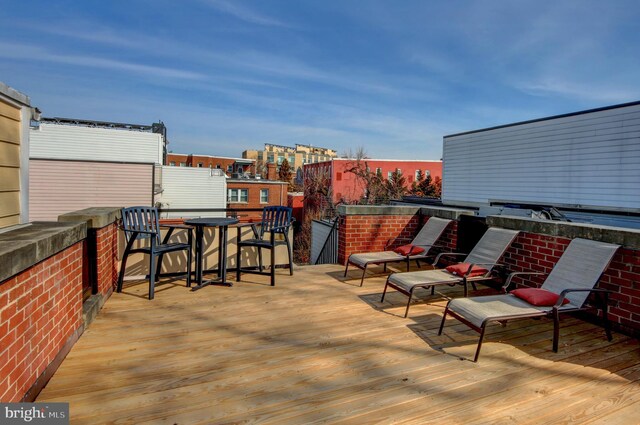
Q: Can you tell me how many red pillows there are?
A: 3